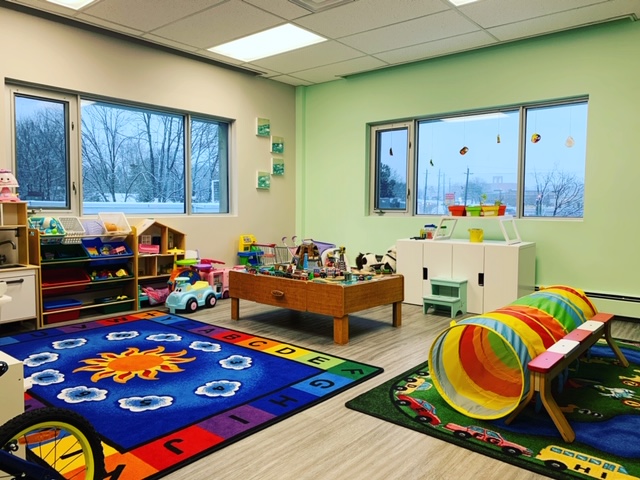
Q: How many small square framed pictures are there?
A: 4